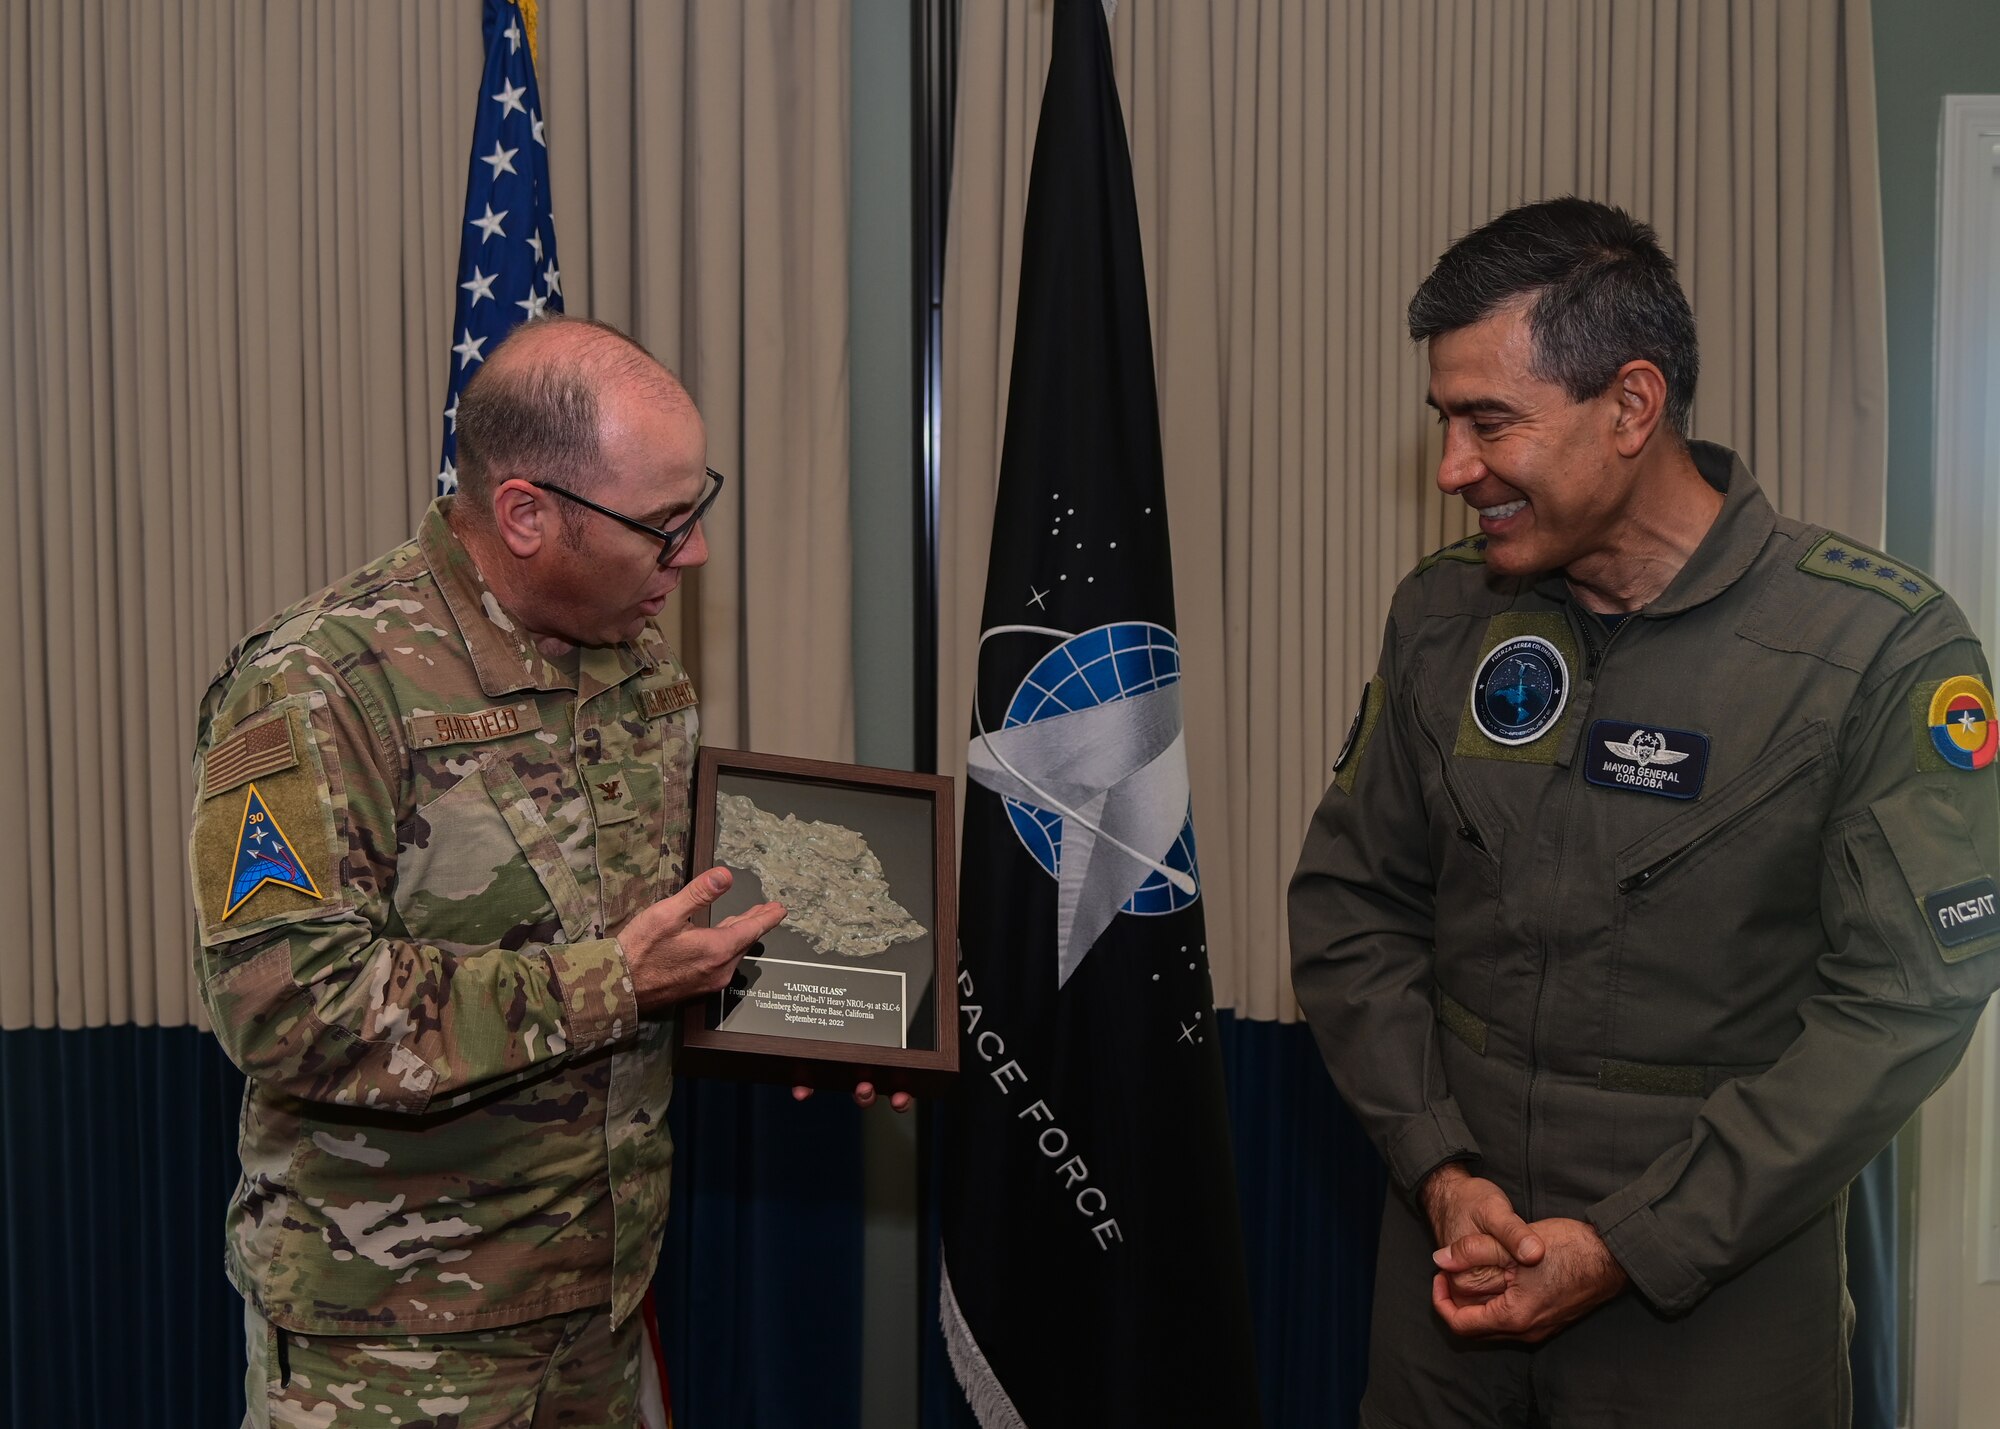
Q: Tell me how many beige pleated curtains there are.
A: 2